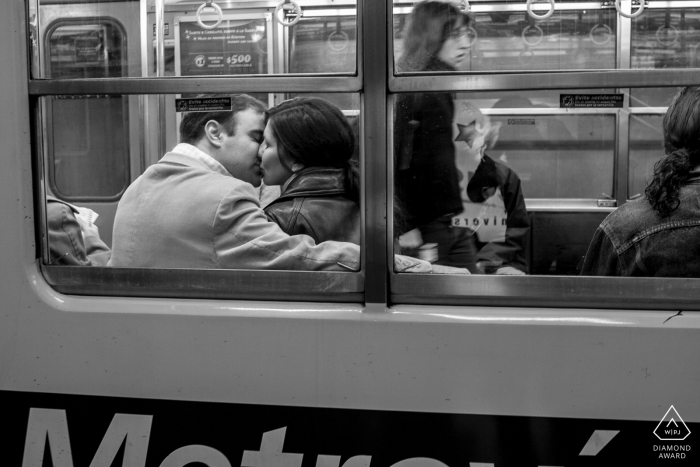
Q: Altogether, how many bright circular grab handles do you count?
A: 4